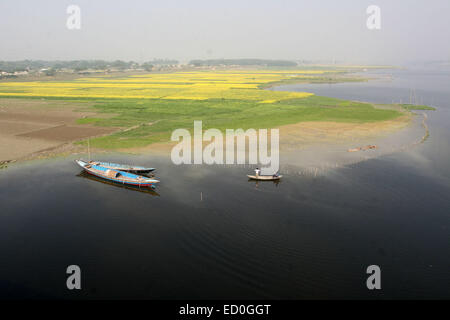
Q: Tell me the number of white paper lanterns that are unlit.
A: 0